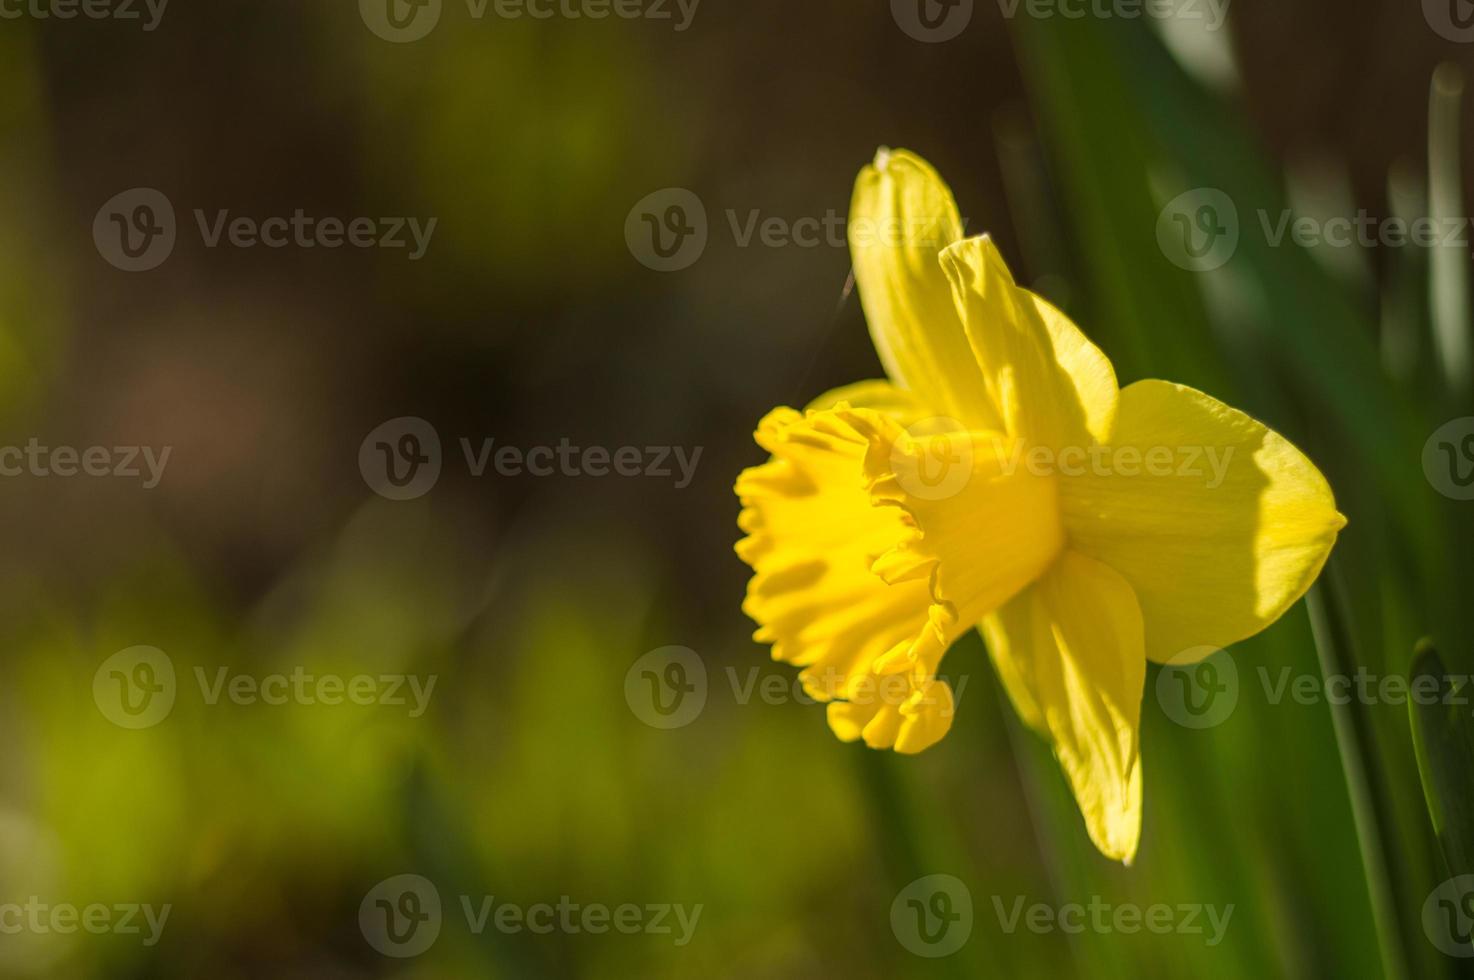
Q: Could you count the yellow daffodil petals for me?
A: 6